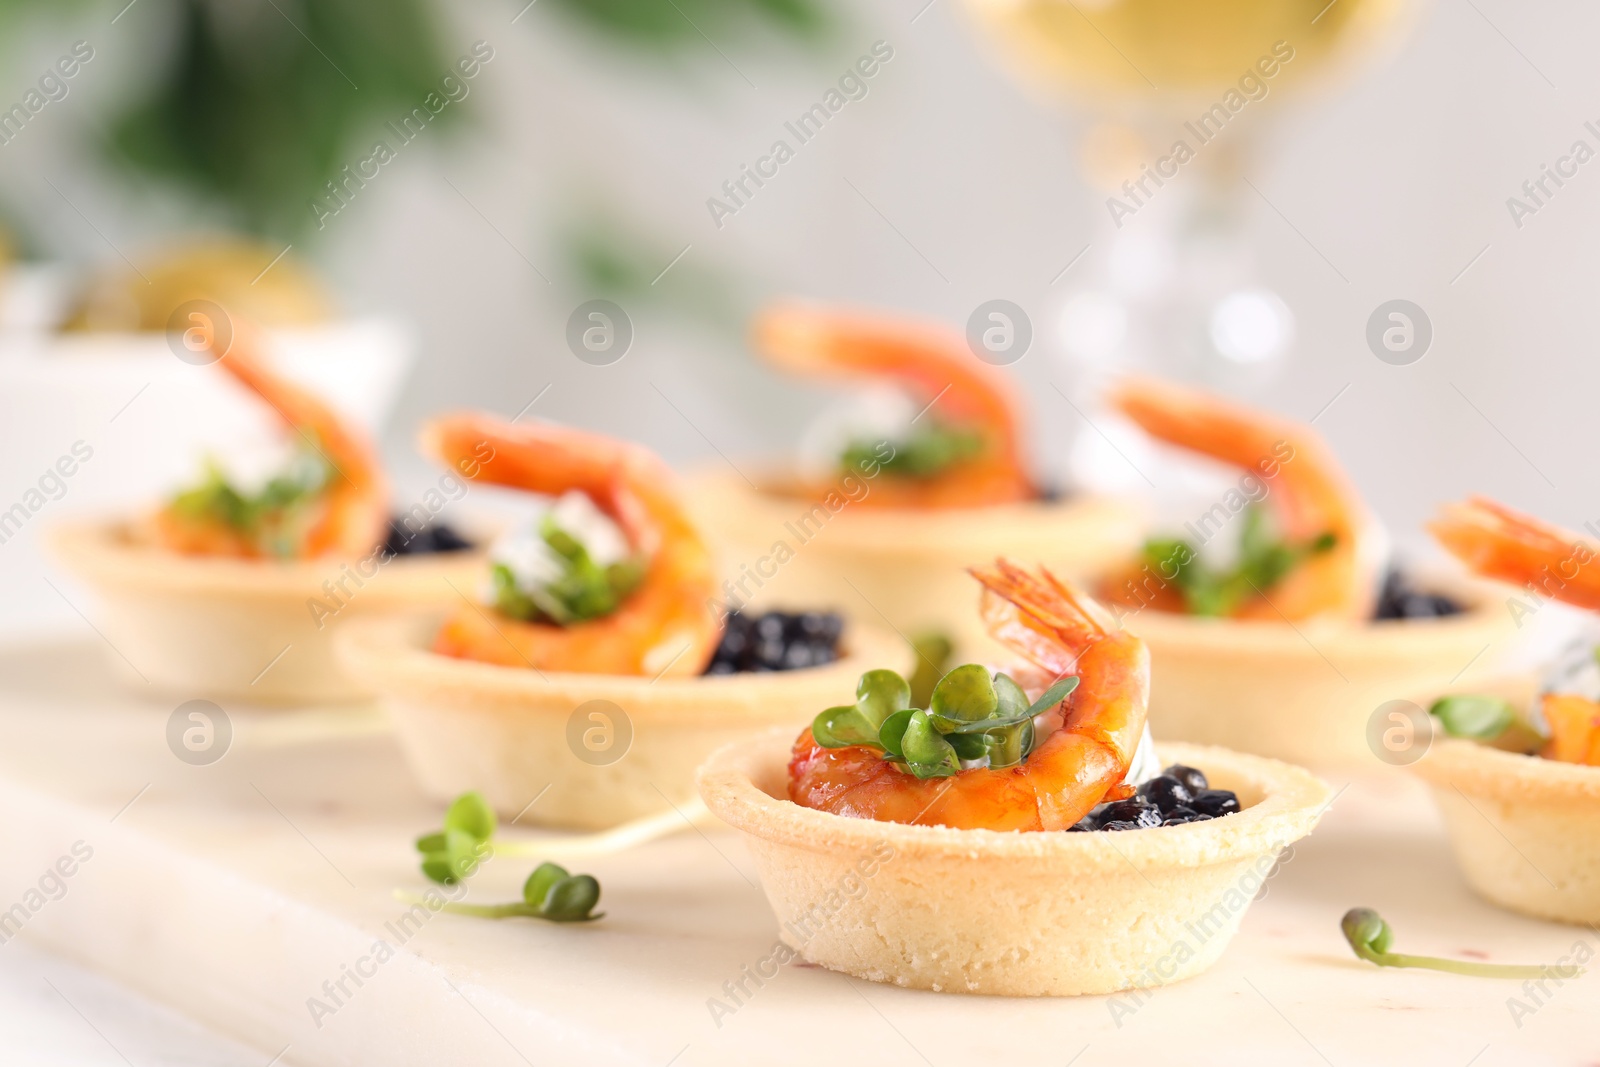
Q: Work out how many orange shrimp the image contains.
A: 6